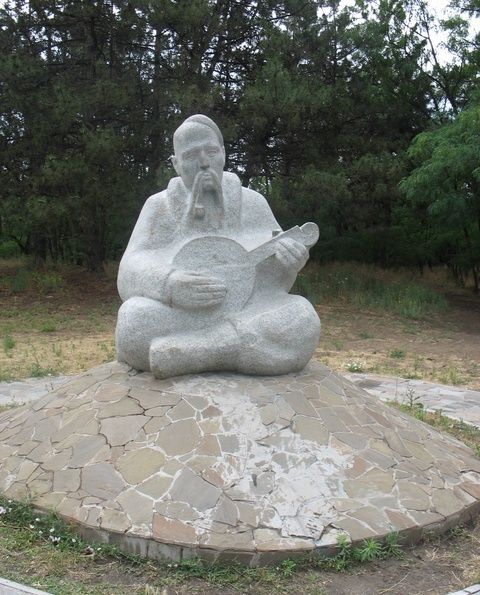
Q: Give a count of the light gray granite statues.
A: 1